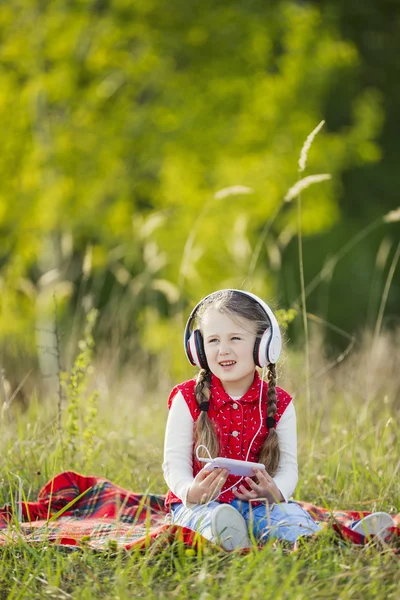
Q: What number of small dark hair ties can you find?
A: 2